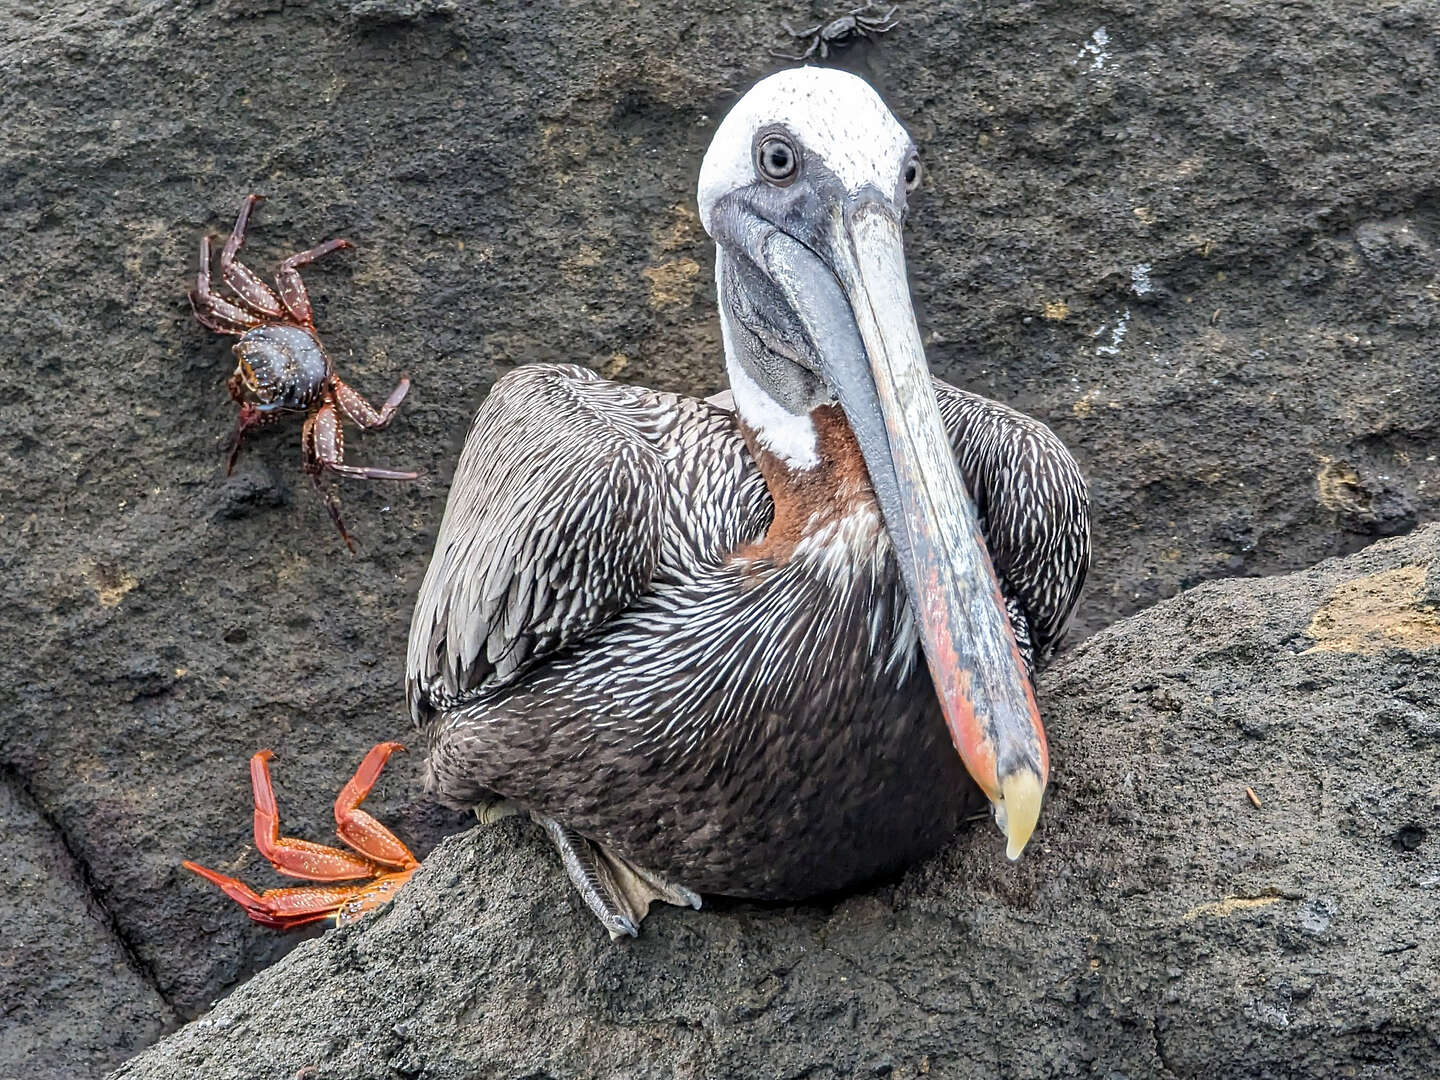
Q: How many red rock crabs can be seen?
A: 2